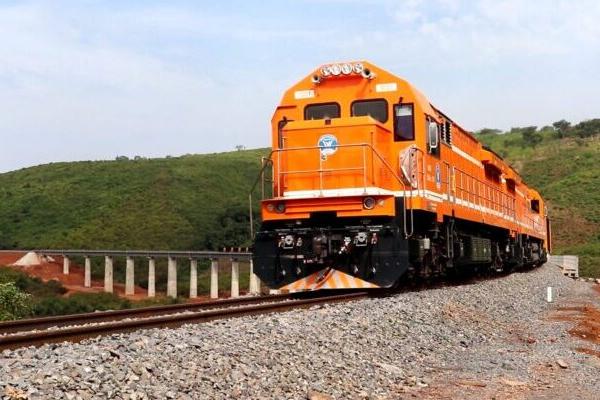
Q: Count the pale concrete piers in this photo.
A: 10